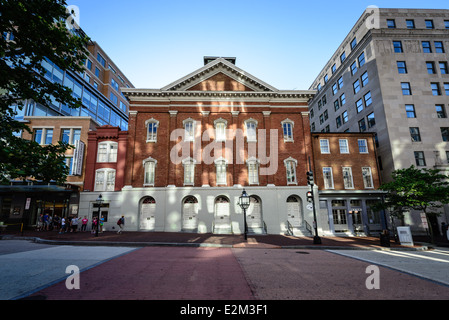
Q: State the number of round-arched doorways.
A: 5